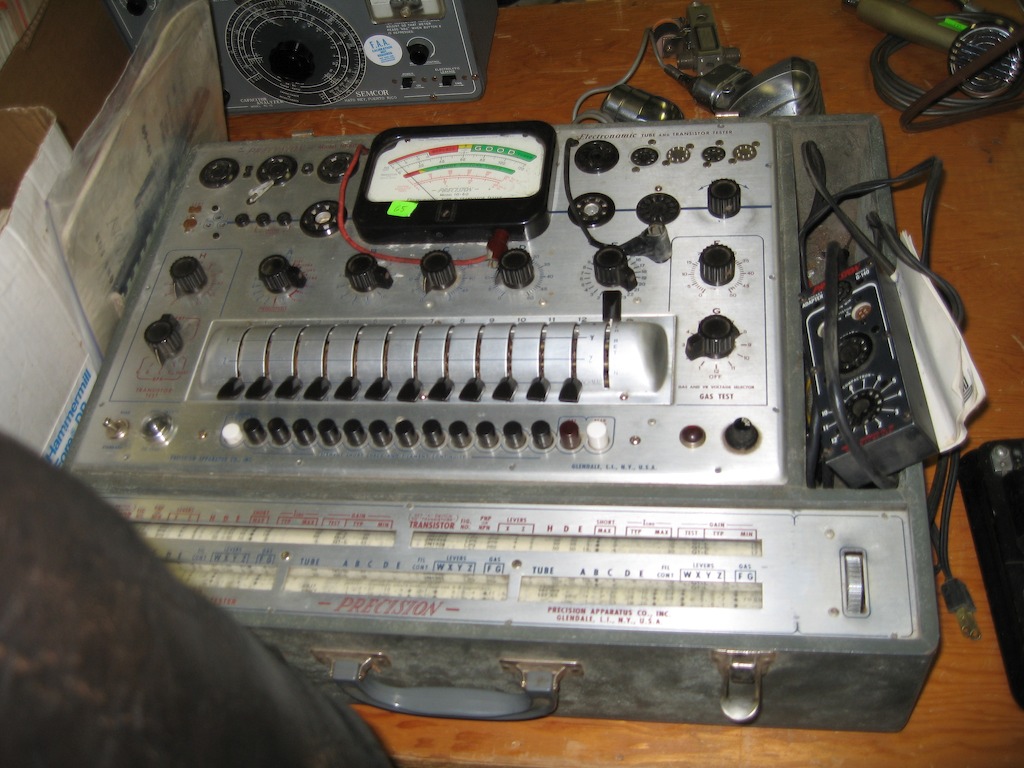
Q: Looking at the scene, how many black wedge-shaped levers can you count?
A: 12